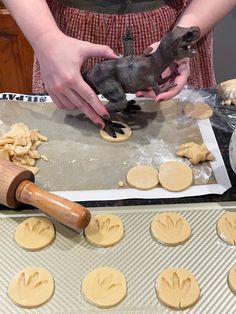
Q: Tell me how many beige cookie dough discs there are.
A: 12